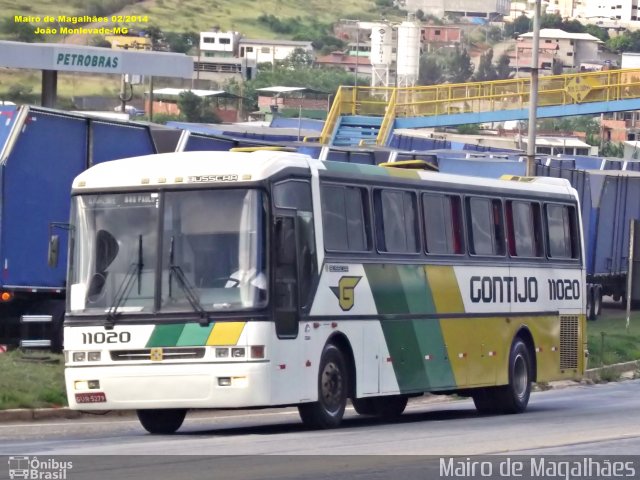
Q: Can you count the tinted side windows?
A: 6